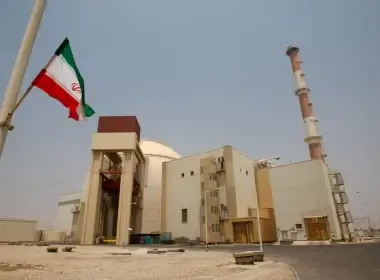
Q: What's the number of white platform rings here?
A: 2